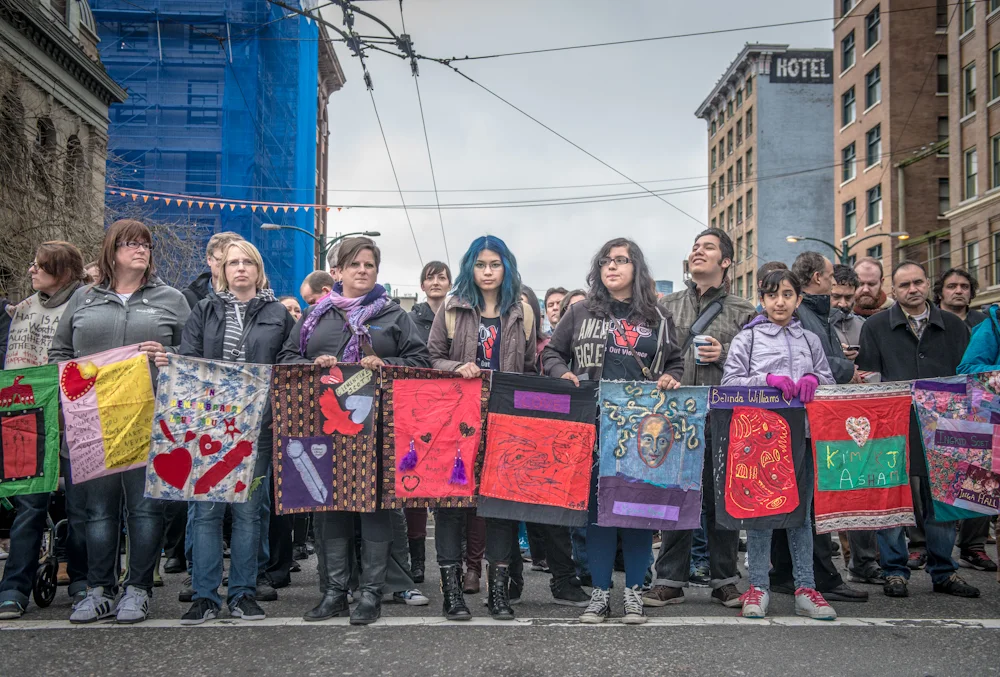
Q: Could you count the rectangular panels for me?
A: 10